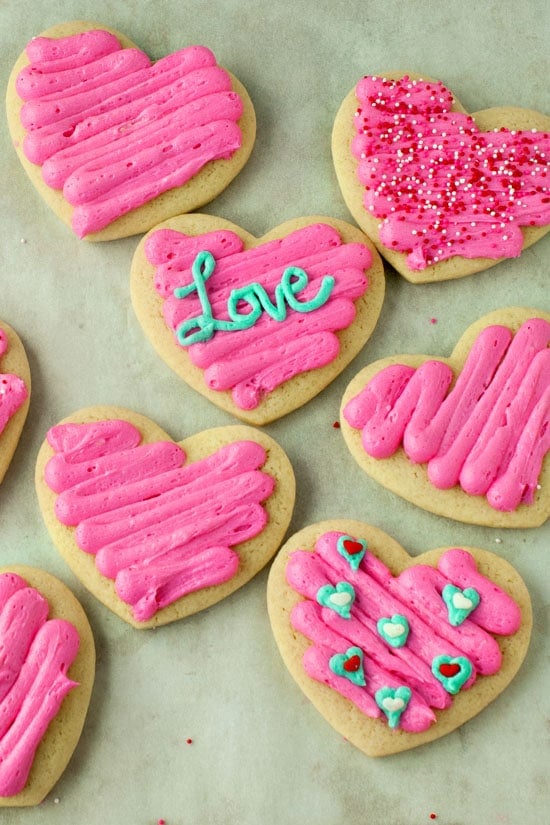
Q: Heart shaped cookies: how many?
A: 8